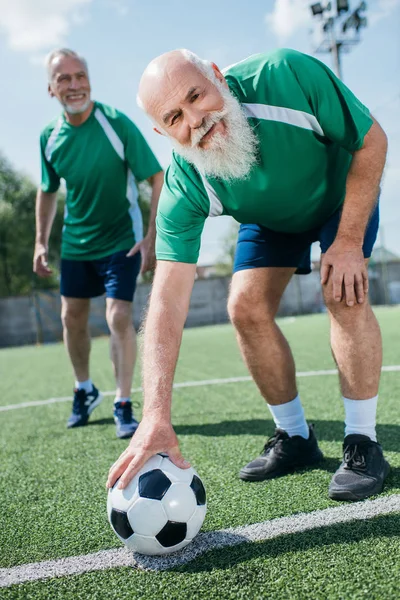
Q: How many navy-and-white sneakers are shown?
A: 2